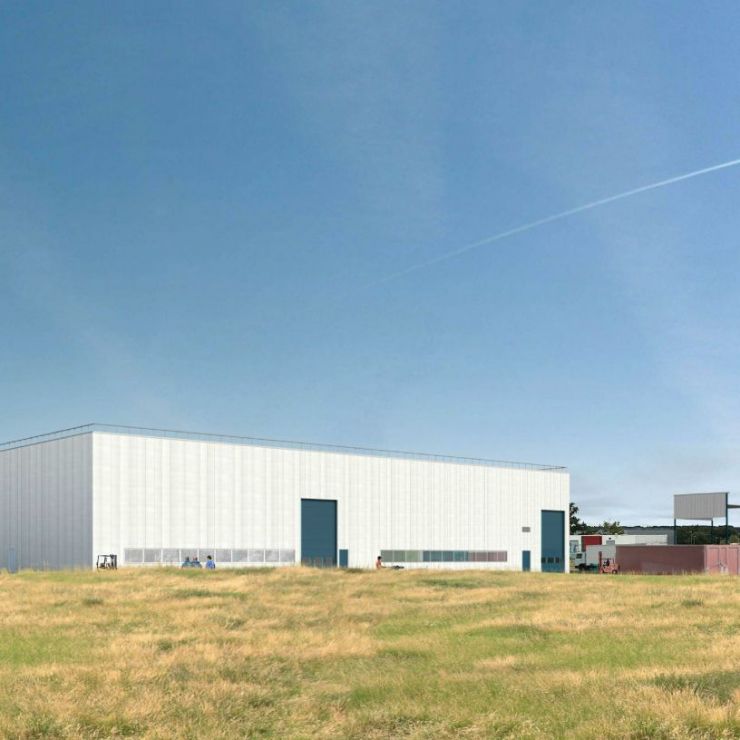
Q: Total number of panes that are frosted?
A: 10